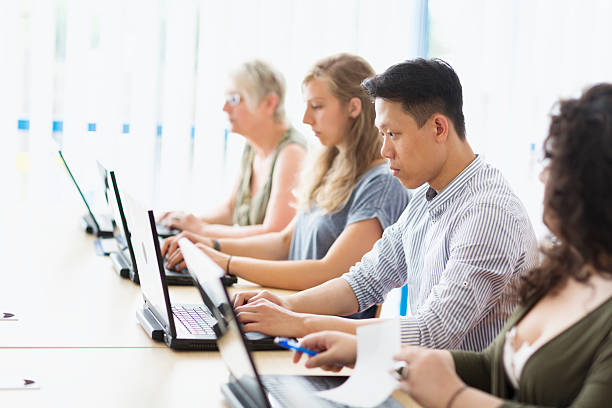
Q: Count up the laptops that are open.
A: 4